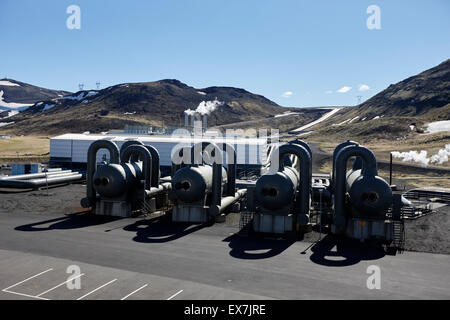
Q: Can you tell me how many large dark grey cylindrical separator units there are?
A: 4